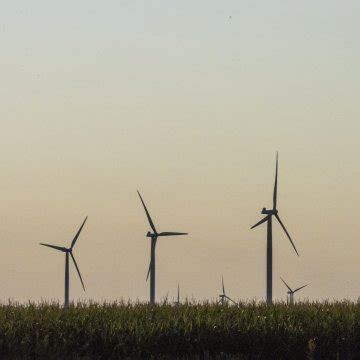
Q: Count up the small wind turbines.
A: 3